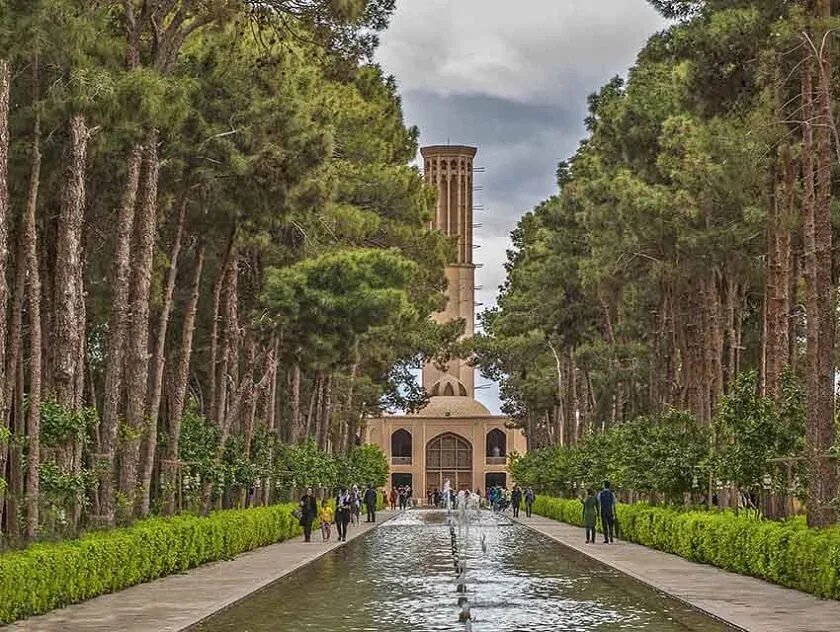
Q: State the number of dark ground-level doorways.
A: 2